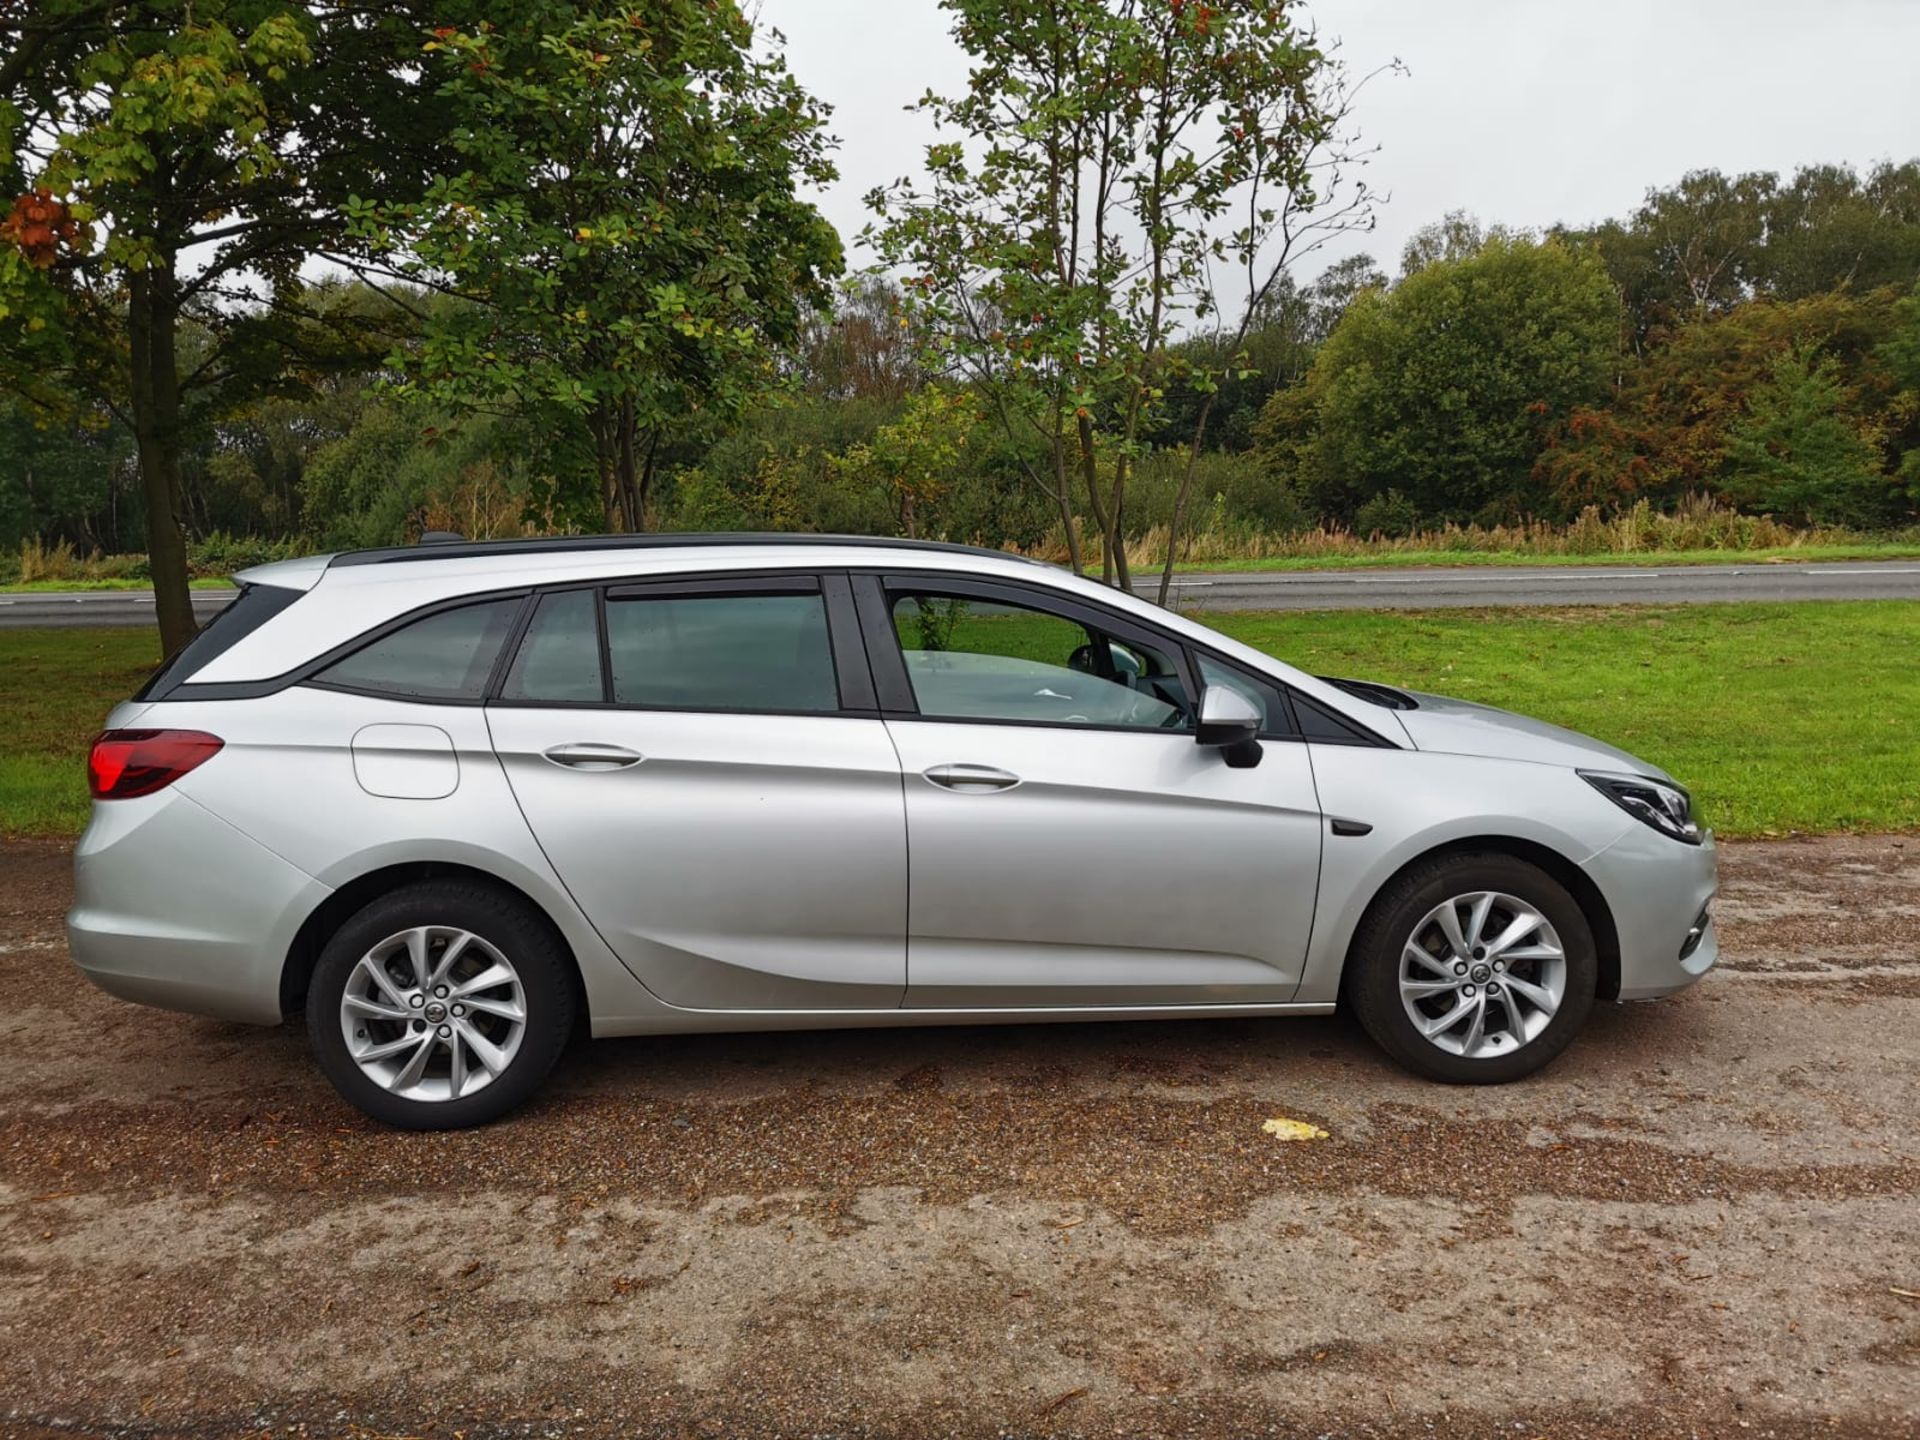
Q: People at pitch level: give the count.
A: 0